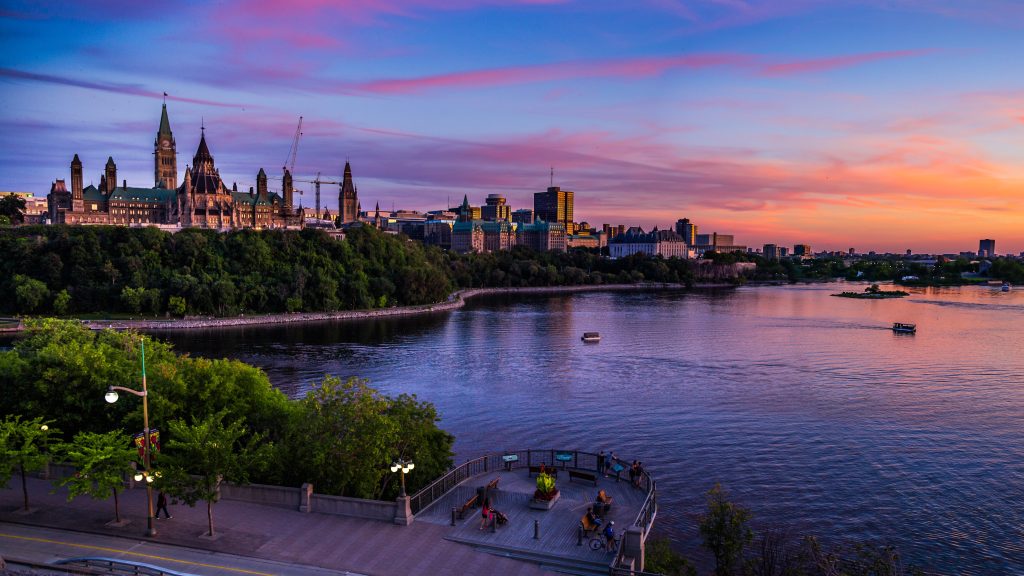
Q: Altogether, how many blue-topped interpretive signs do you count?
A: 3